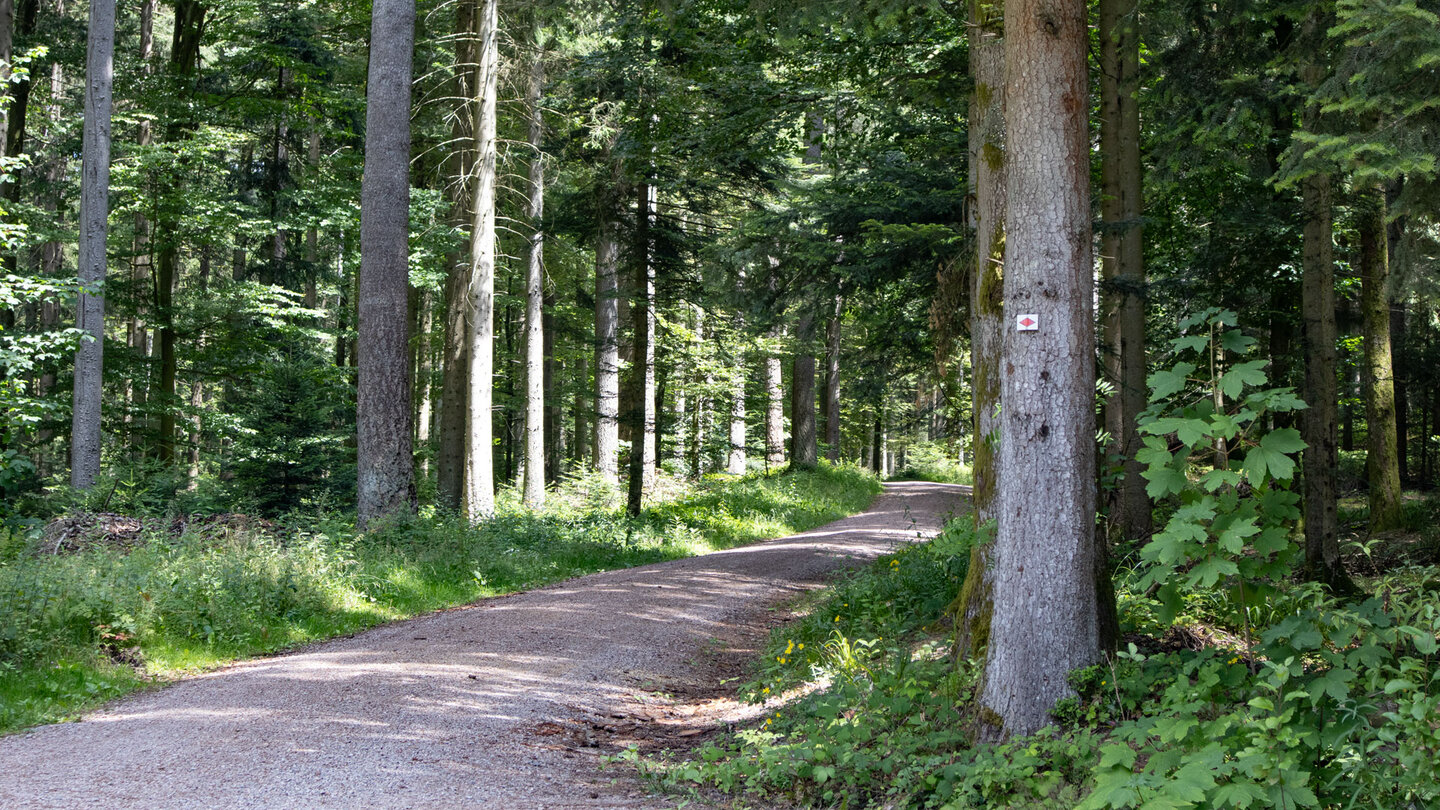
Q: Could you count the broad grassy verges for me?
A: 1